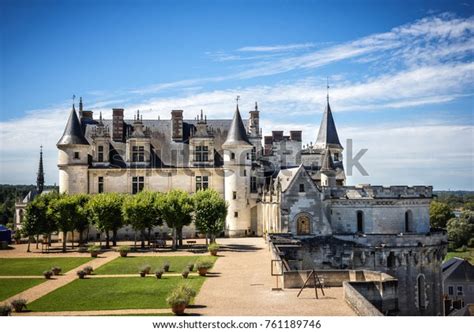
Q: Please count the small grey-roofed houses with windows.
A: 1